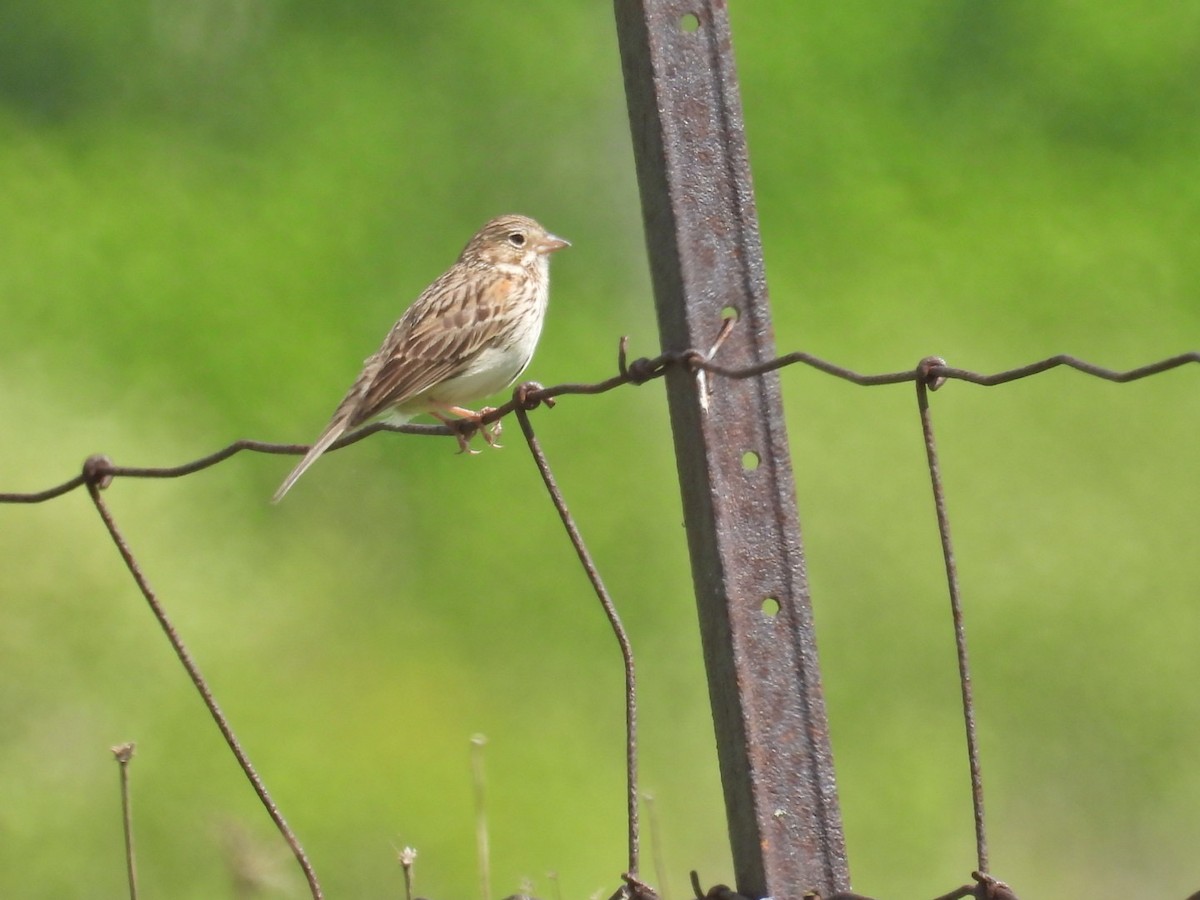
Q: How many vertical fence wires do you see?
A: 3